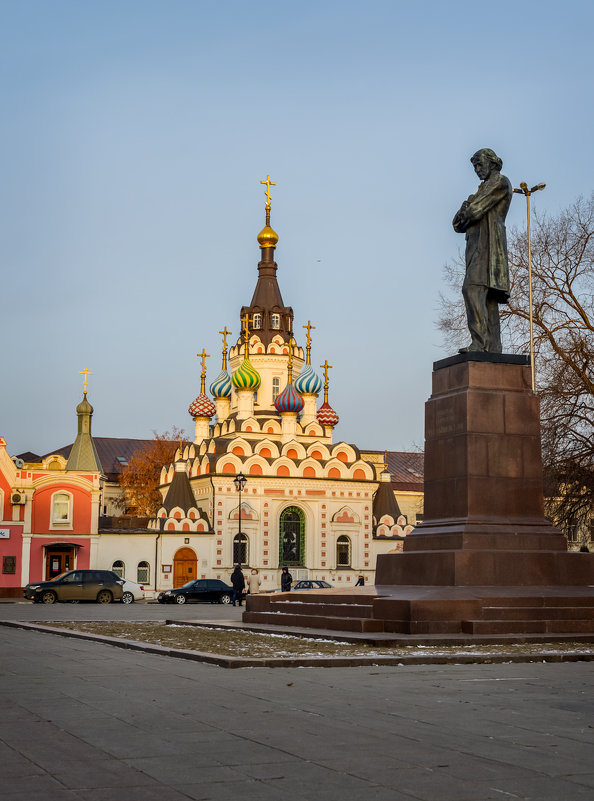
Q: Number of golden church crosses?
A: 8